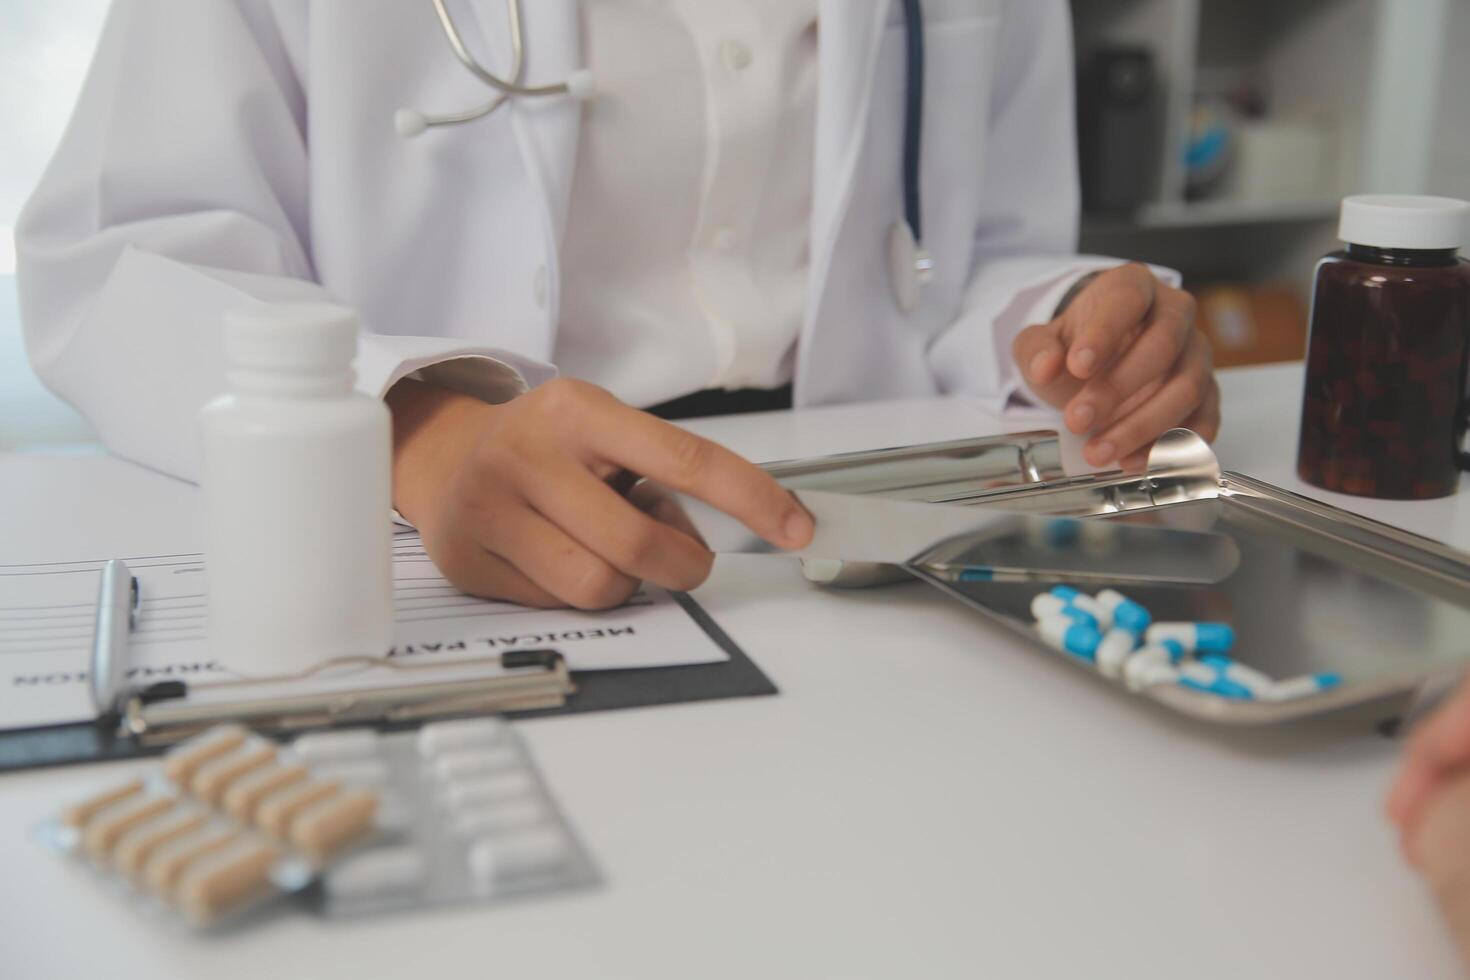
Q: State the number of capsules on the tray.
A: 11